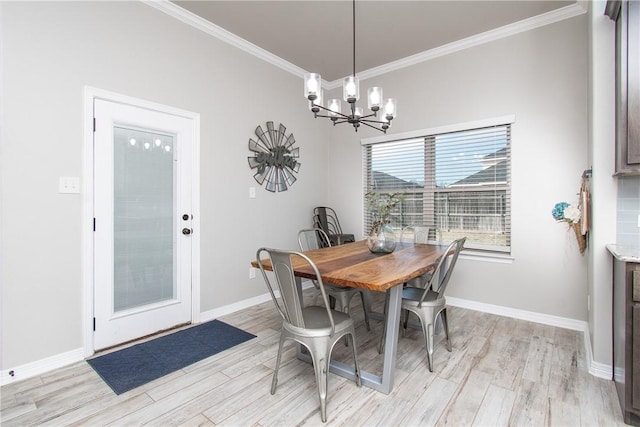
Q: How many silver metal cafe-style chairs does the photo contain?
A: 4